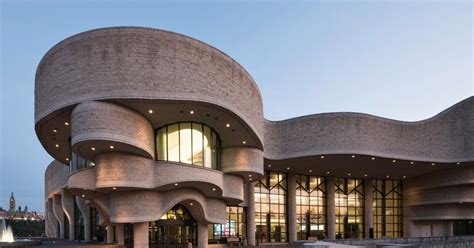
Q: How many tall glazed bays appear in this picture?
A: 4